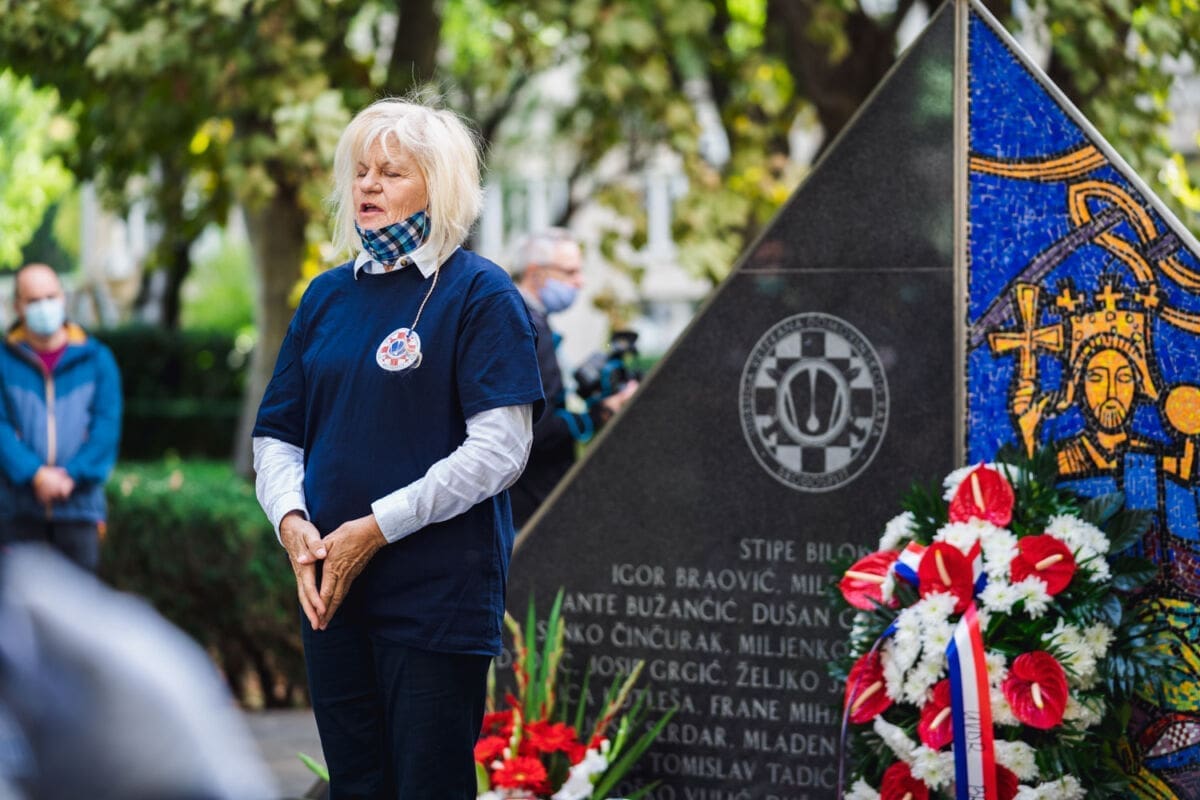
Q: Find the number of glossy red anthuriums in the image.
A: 9